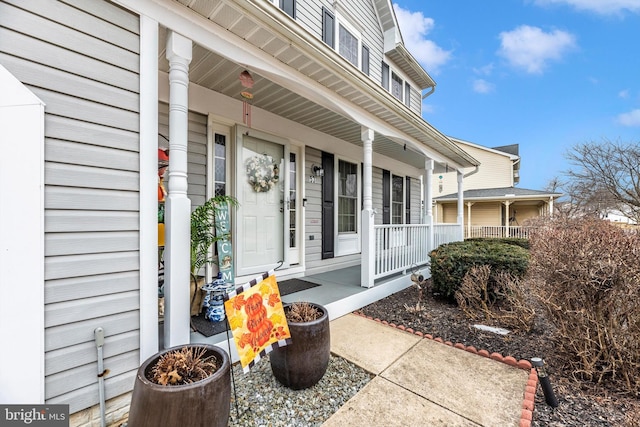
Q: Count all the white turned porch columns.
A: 4